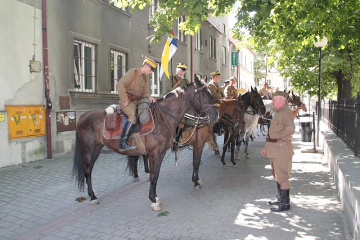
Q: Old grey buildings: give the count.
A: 1